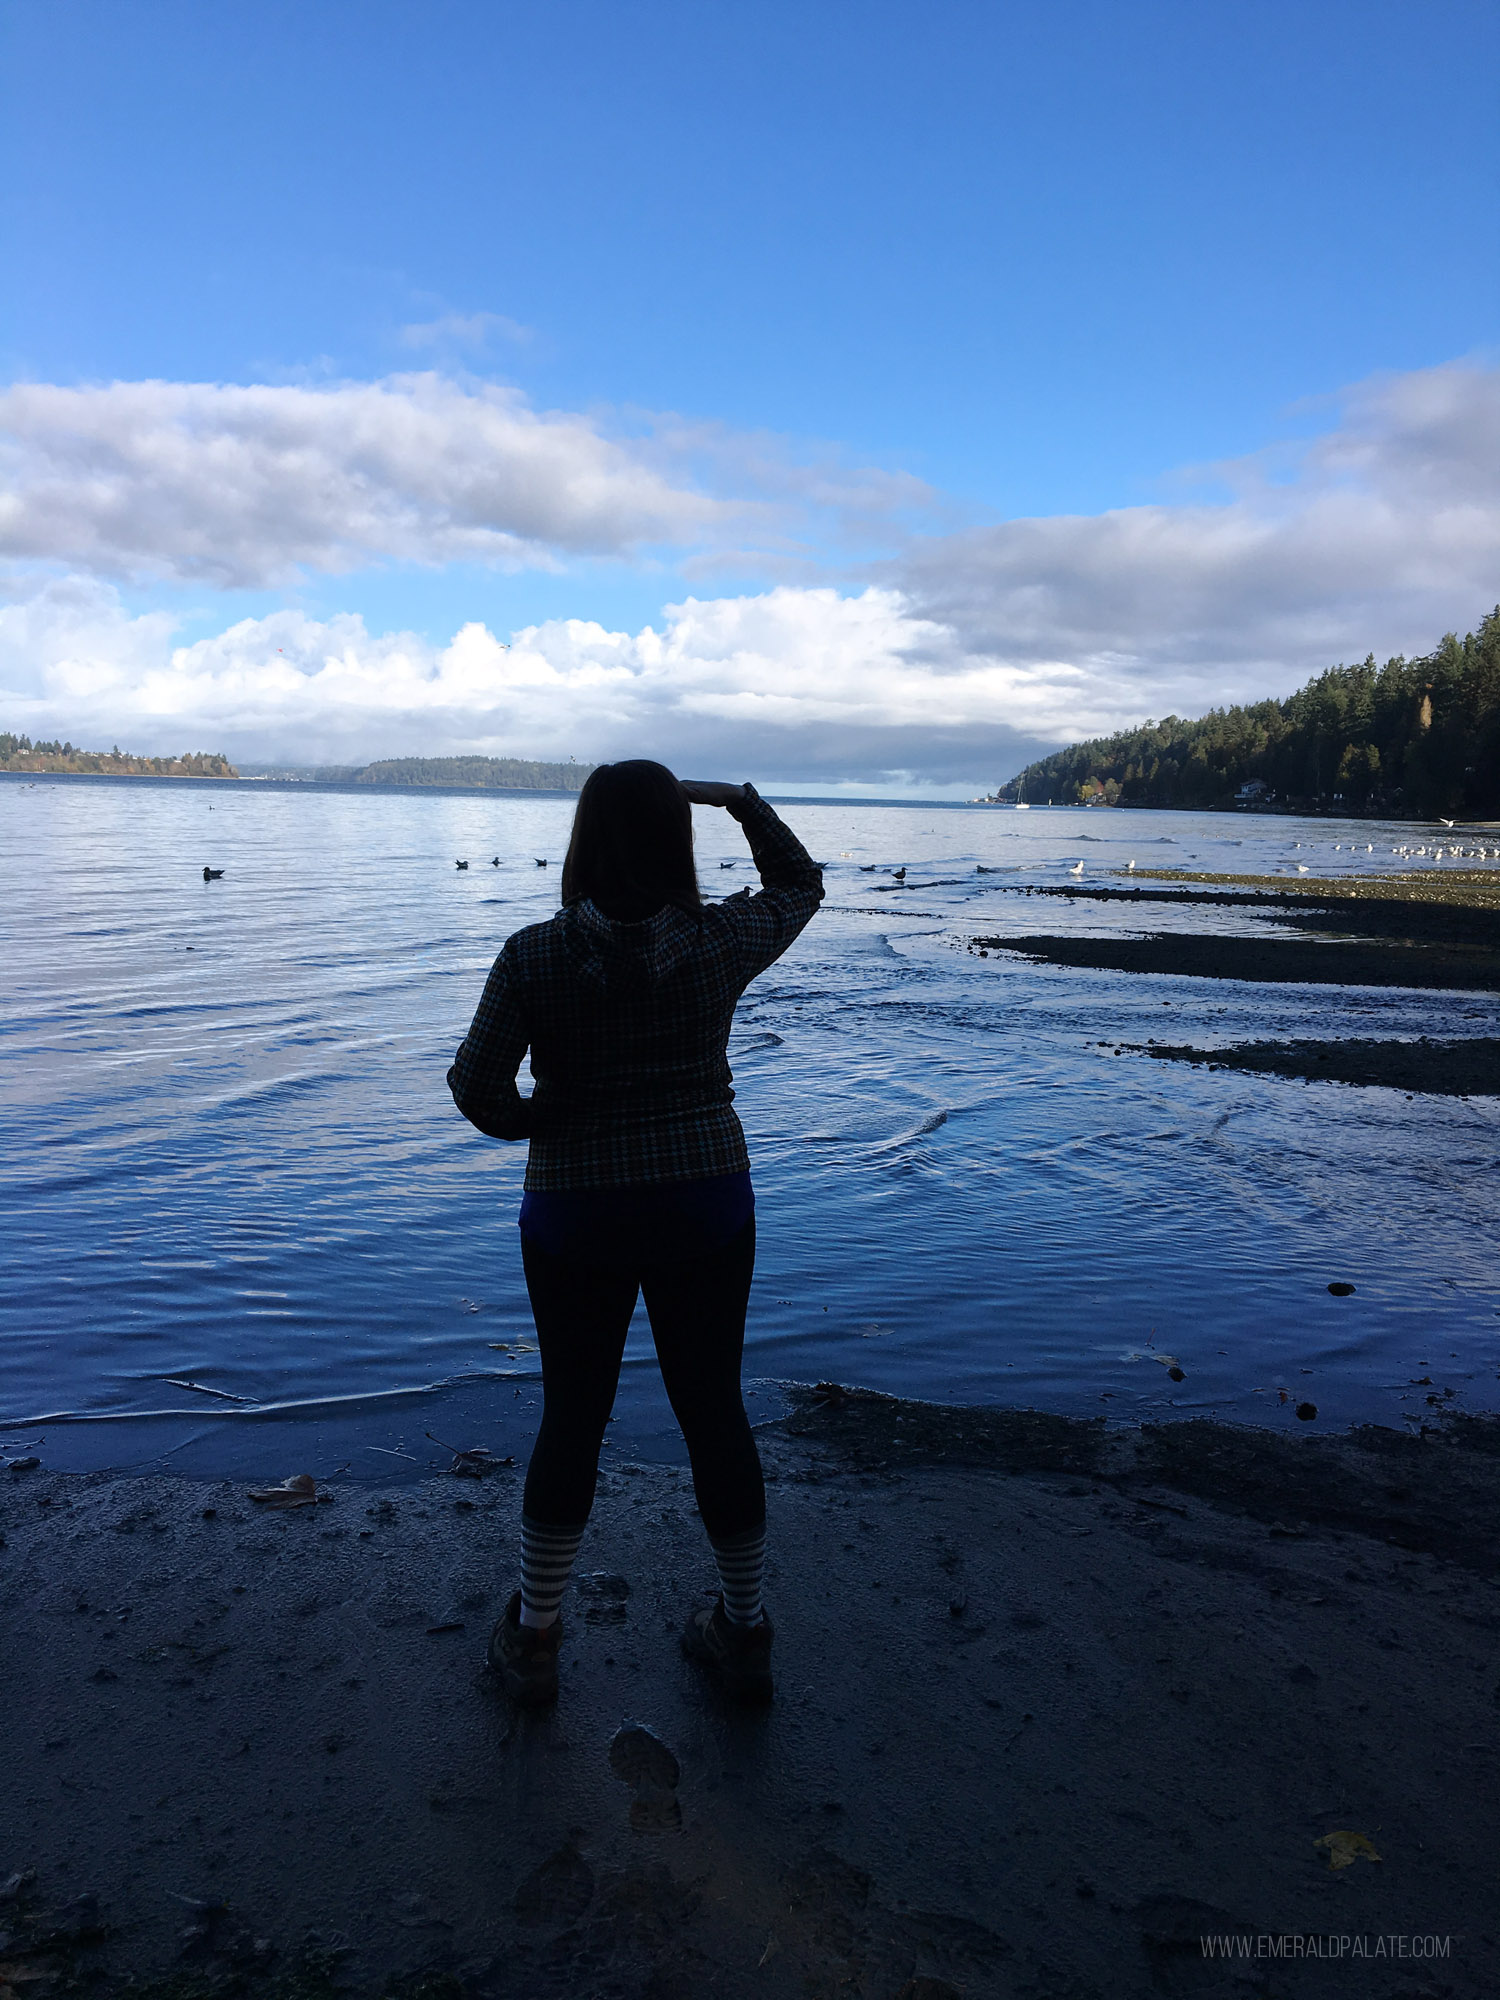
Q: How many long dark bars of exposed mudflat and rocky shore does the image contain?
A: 3